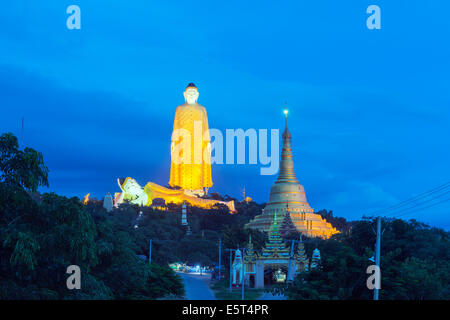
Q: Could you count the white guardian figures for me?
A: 2